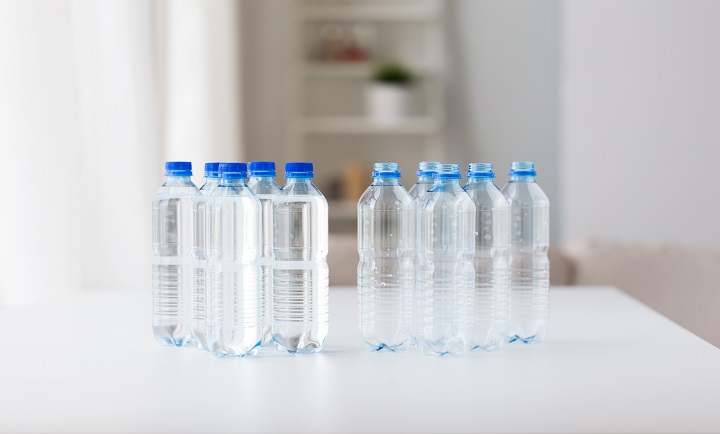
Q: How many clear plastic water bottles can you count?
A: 10